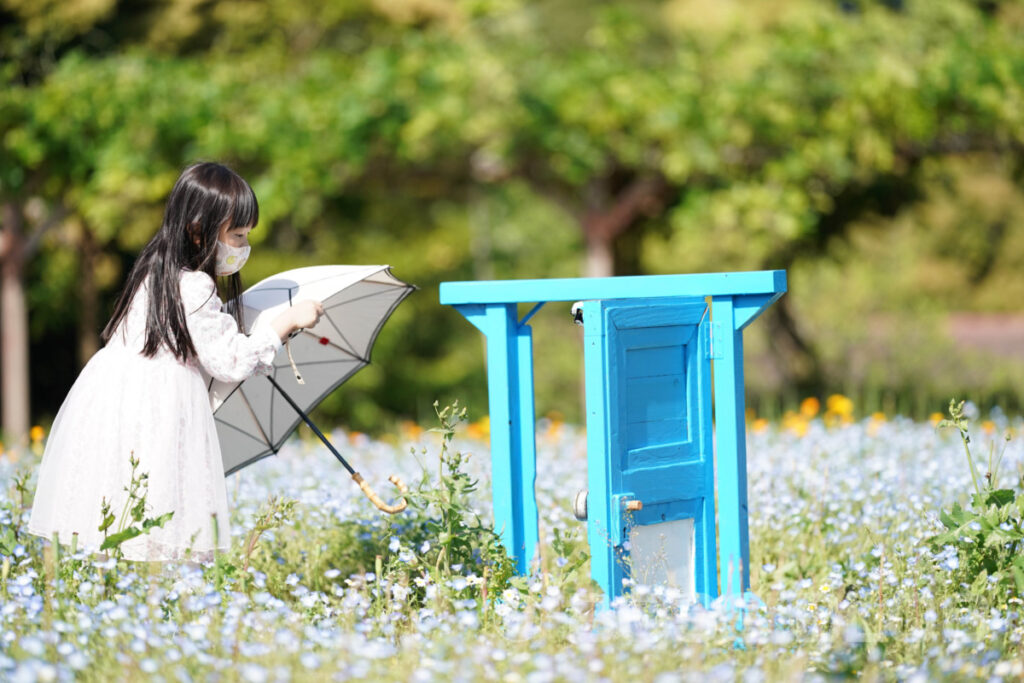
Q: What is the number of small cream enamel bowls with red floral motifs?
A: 0